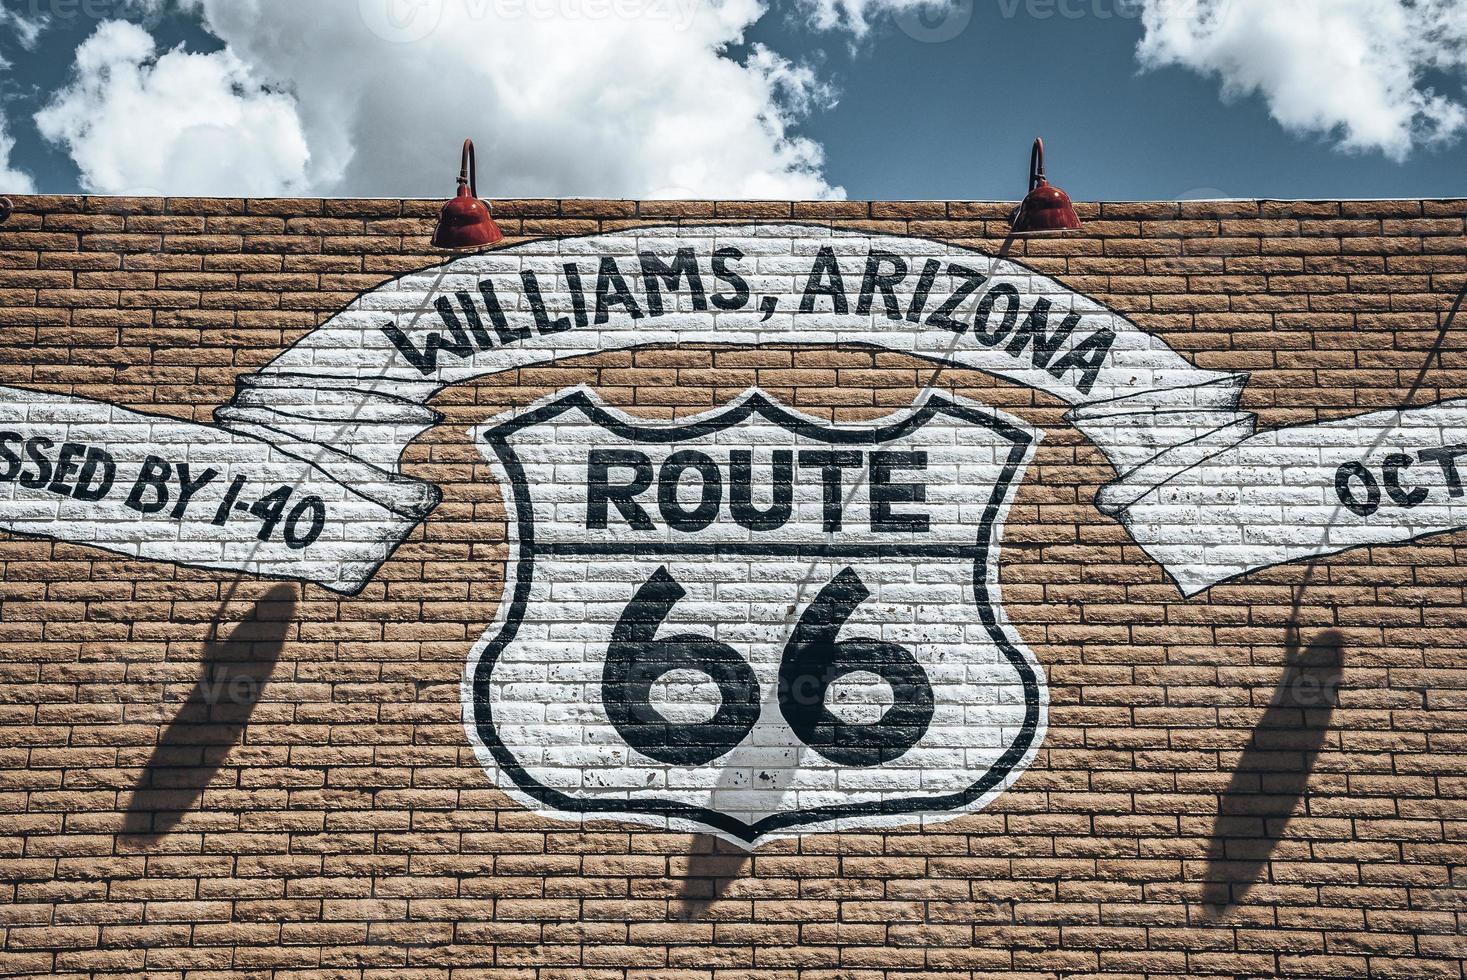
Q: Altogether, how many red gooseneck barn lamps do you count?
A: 2